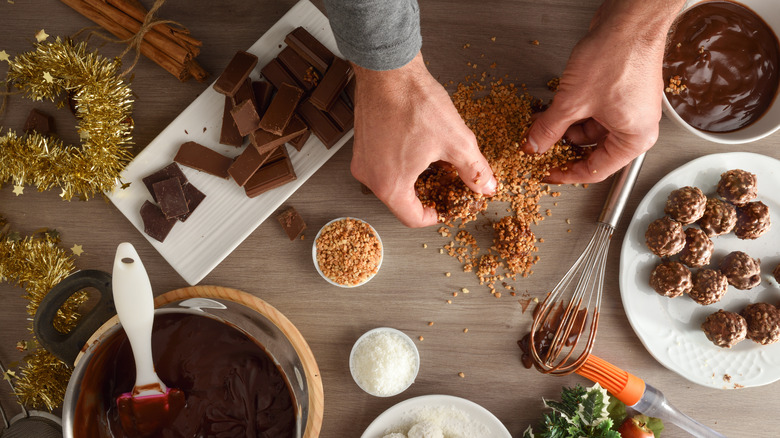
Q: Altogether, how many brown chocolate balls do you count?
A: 12